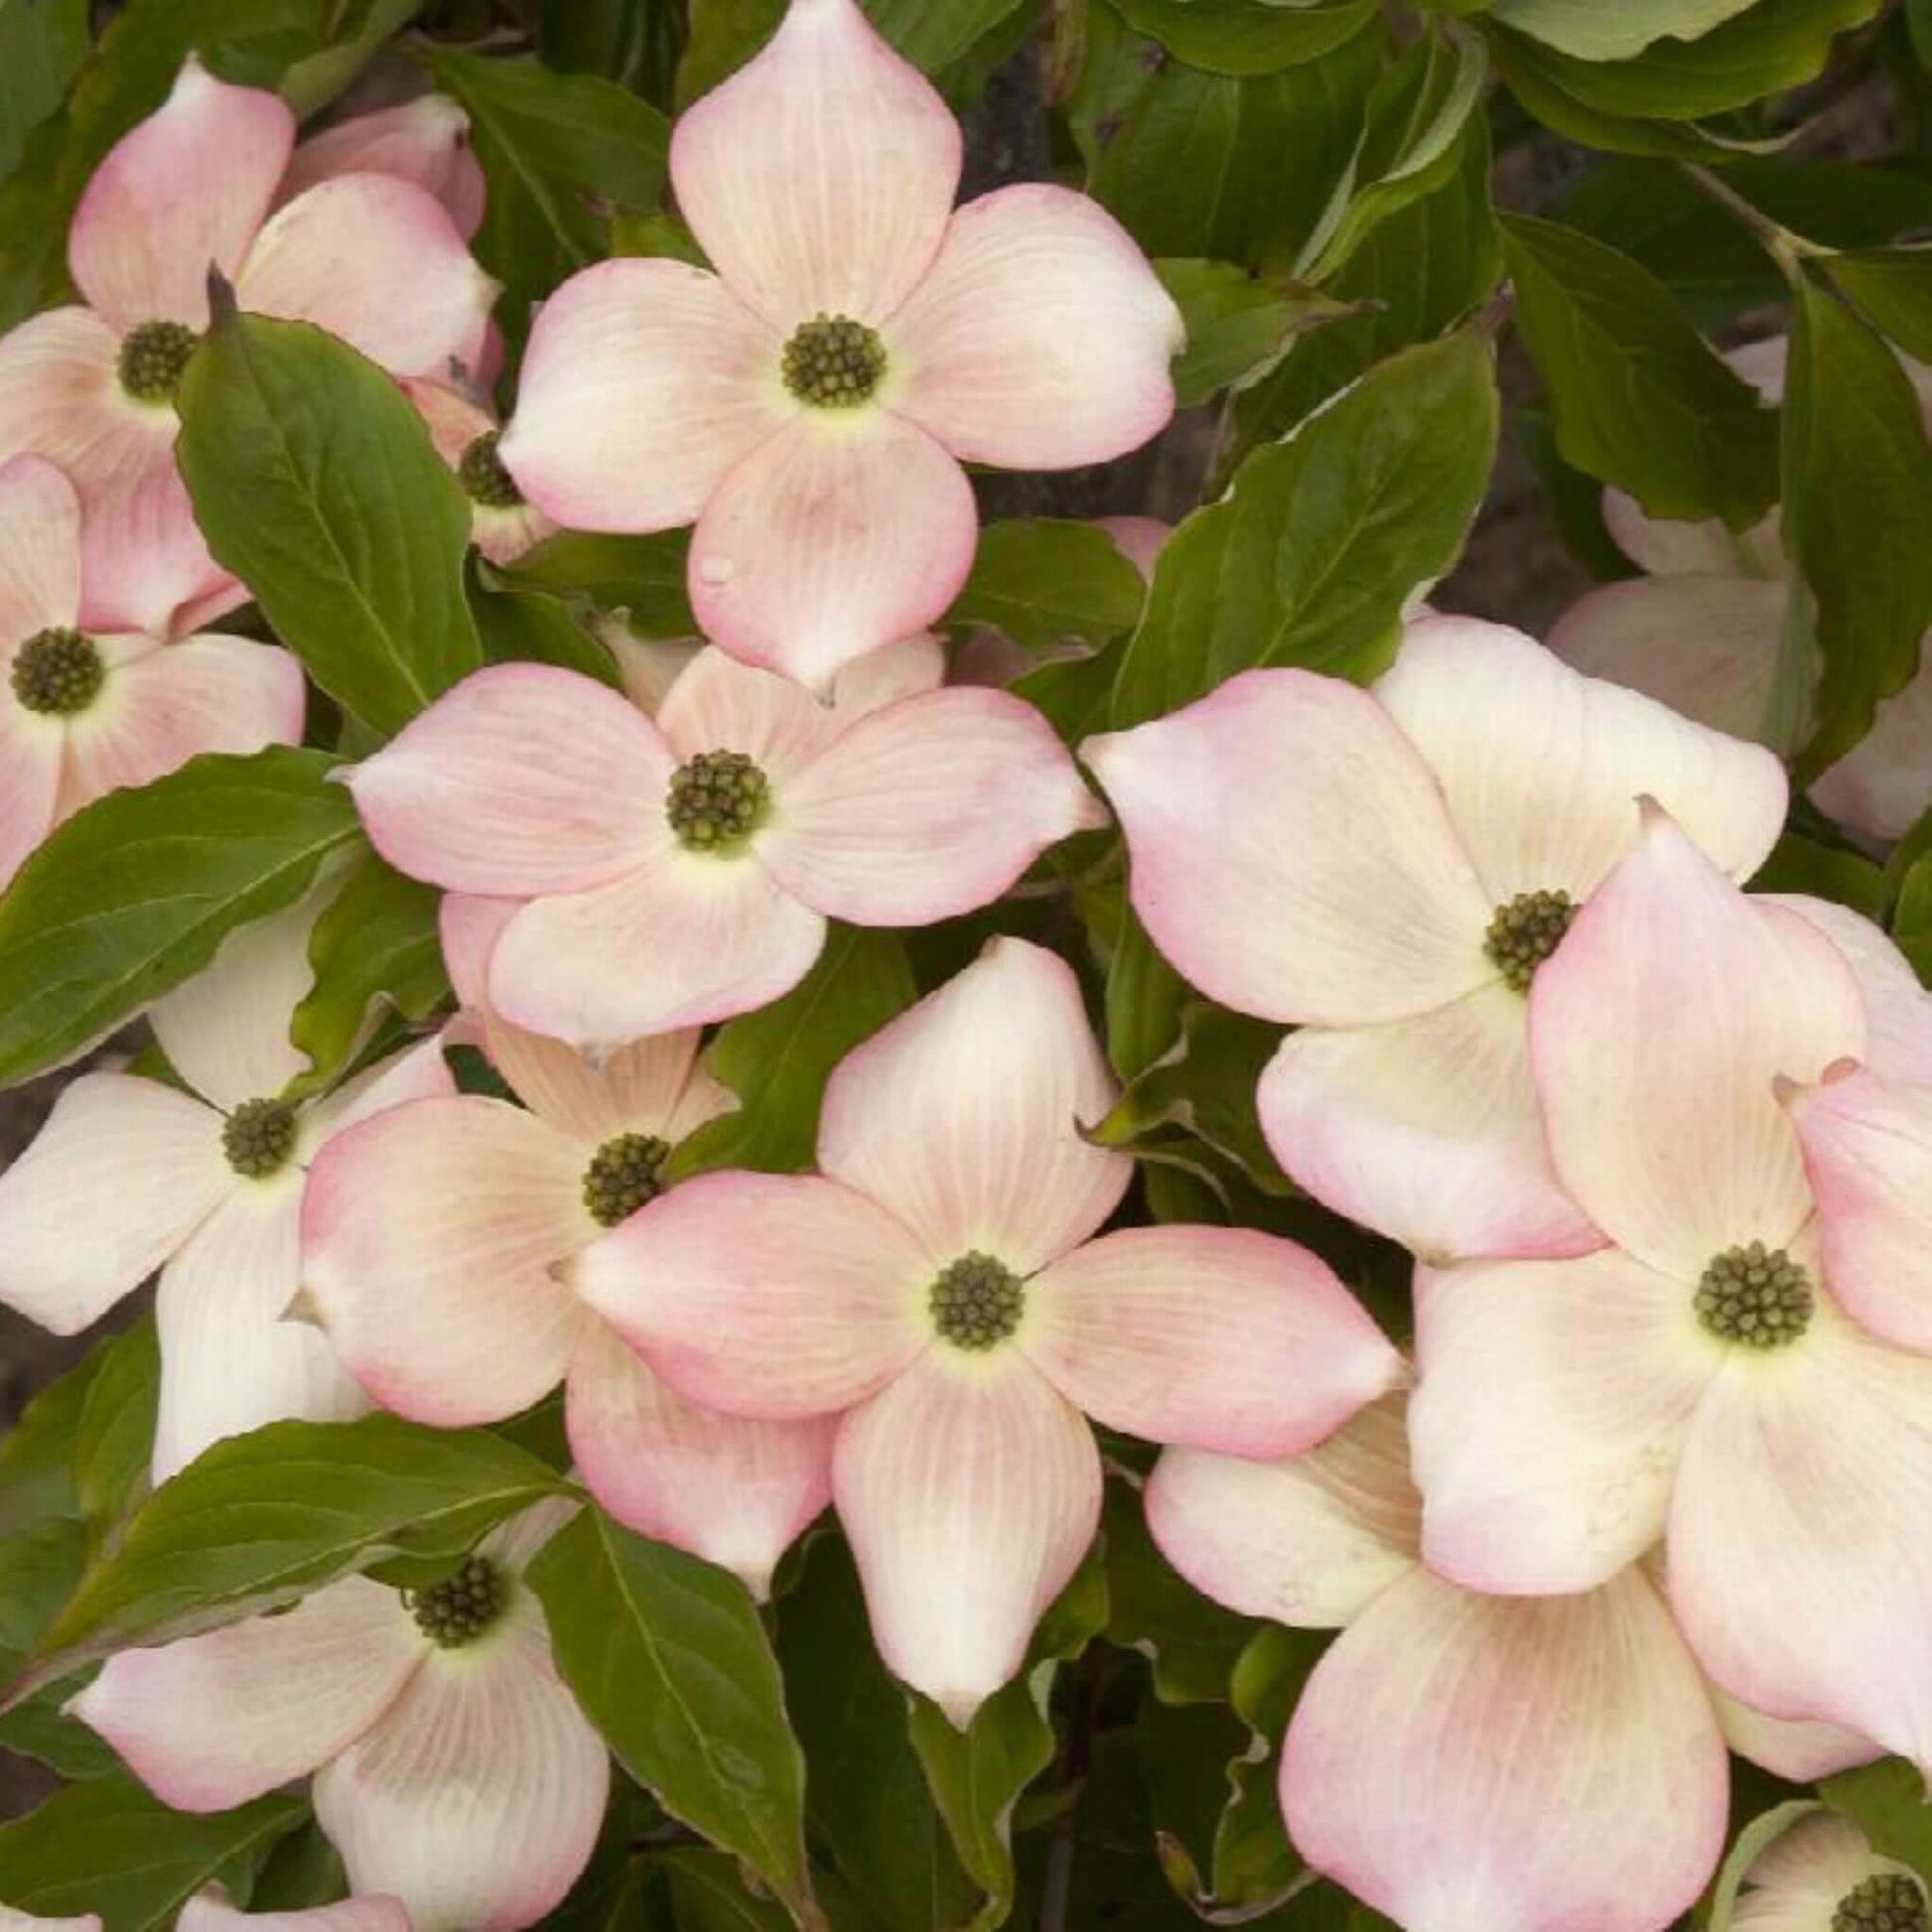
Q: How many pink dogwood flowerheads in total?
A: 12